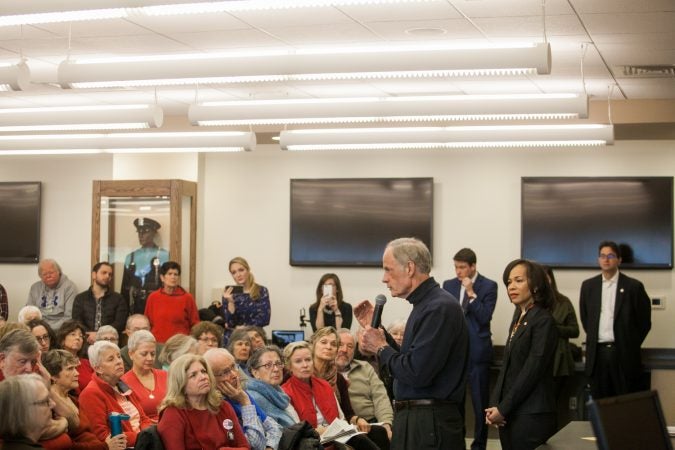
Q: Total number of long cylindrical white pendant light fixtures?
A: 7